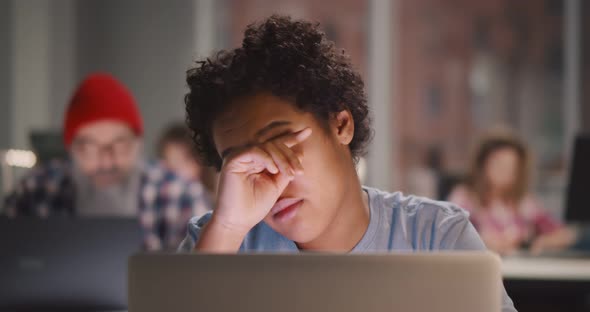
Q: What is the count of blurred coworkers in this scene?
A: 3